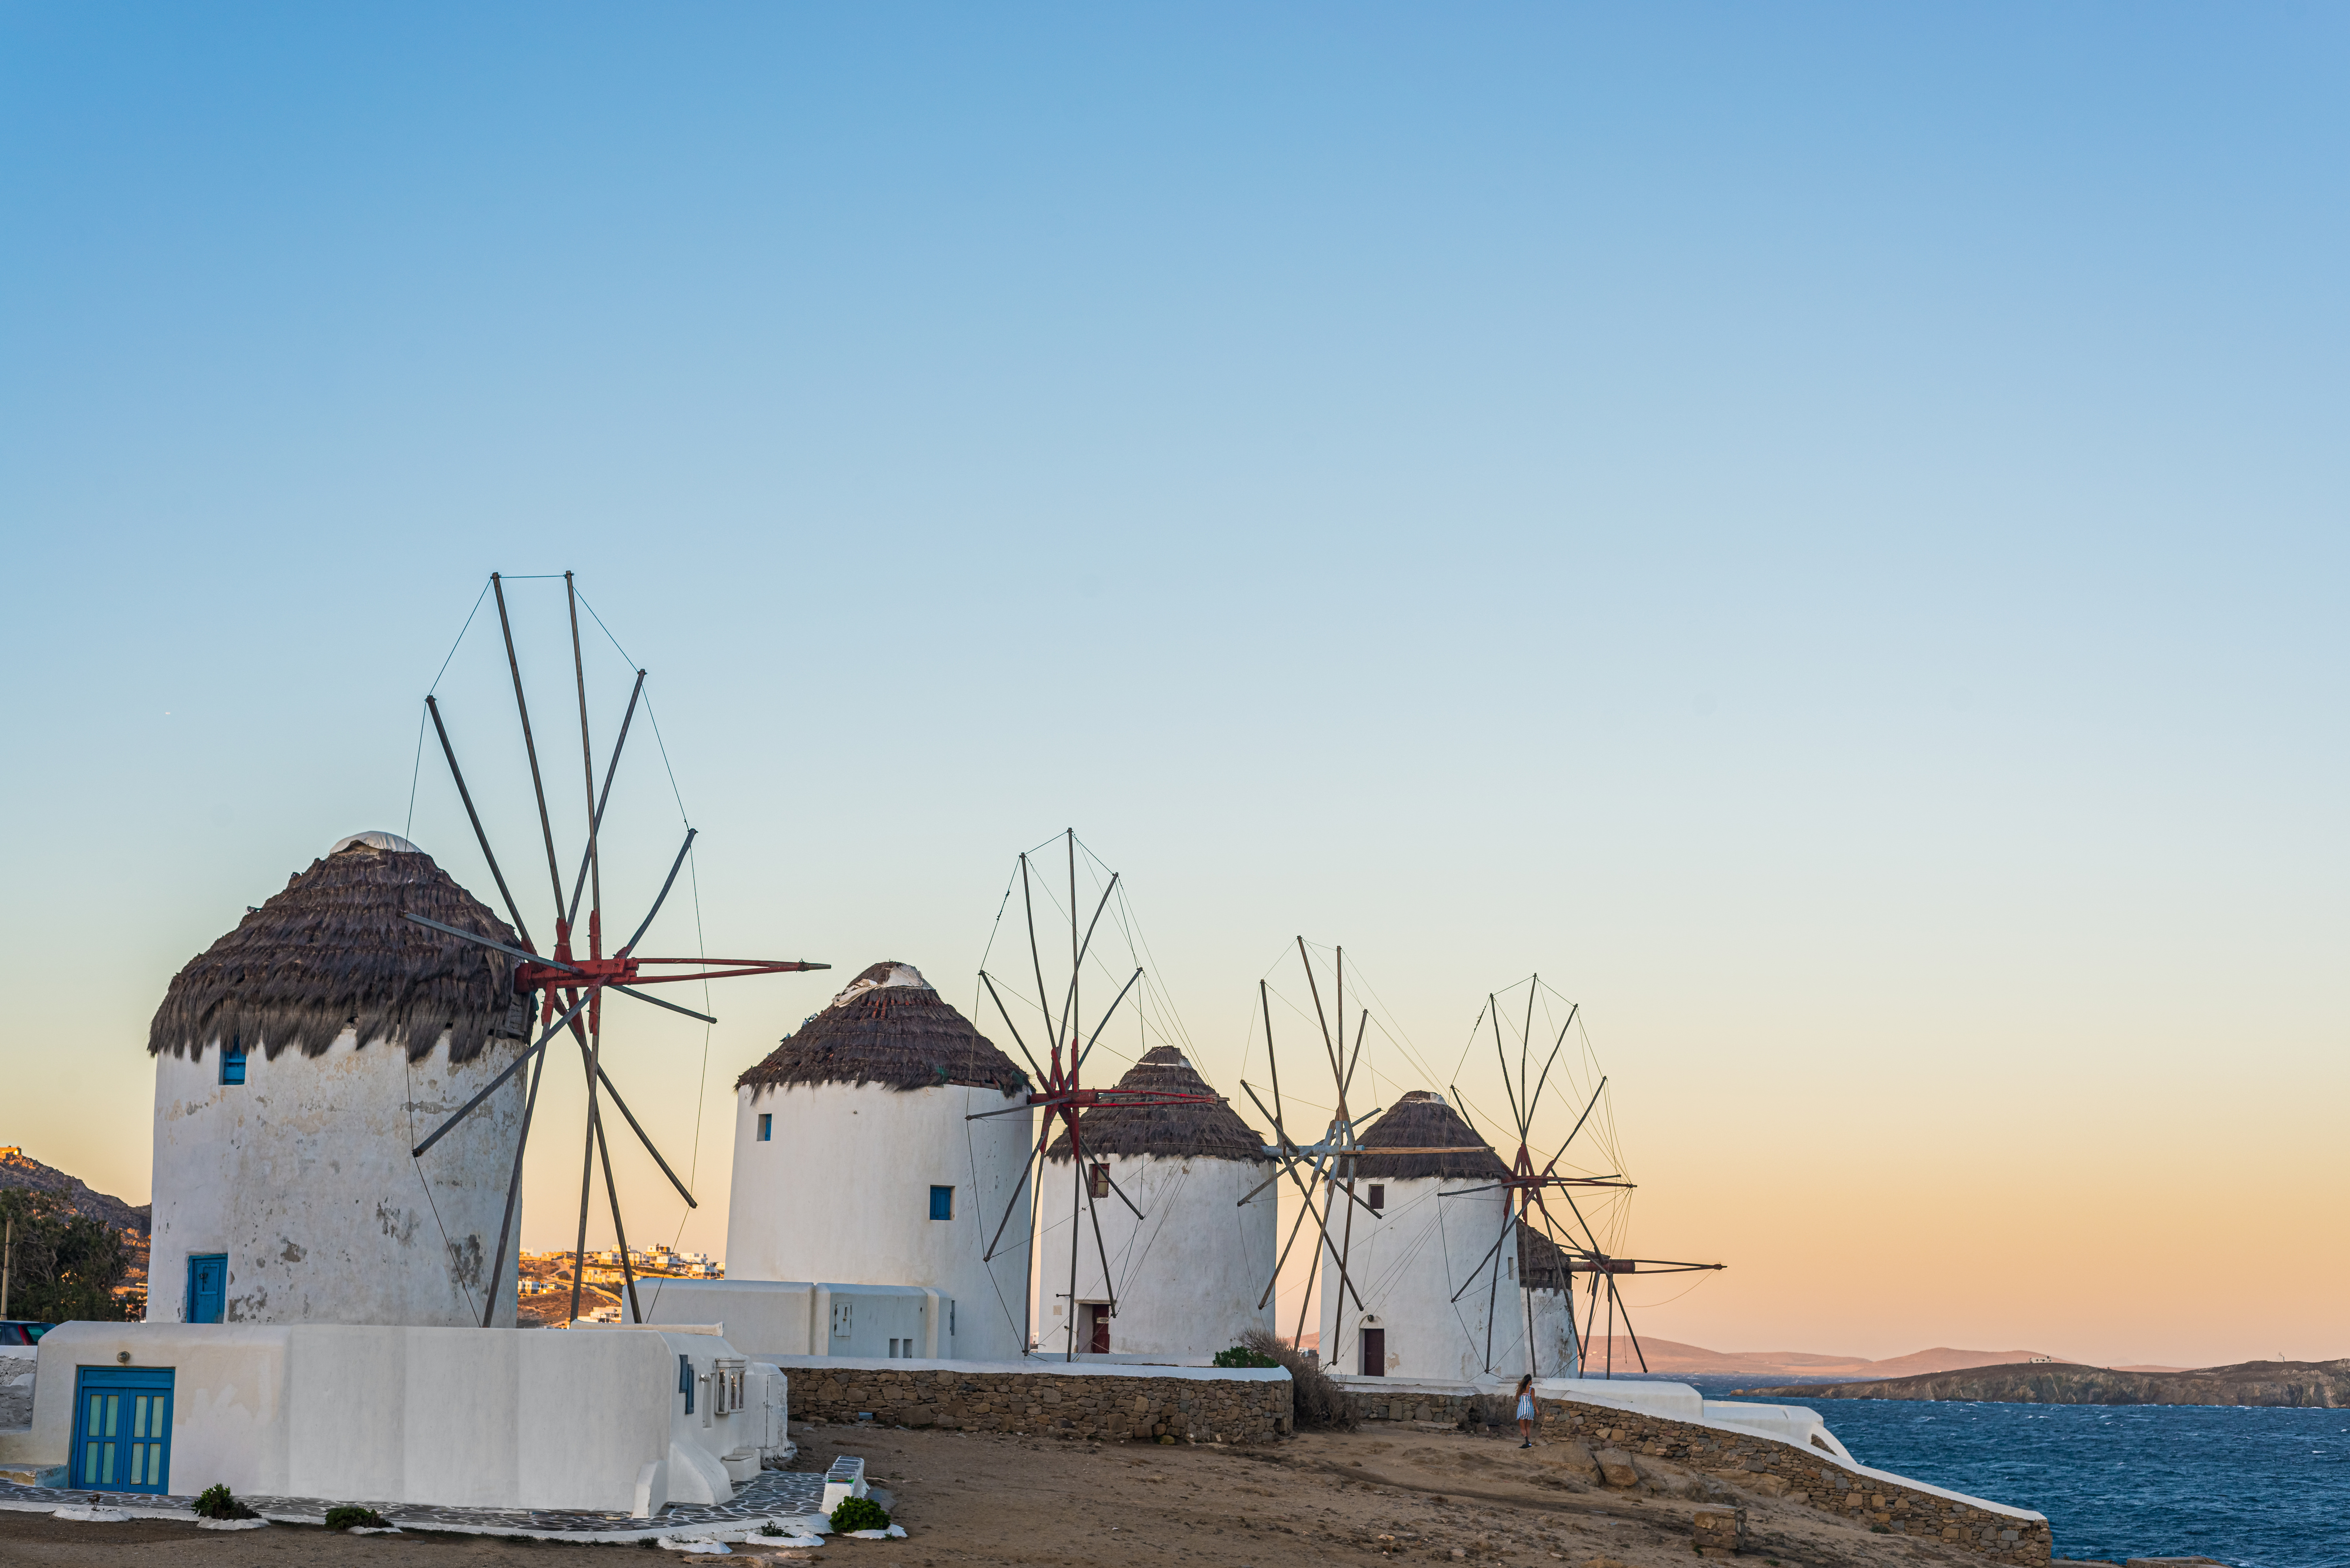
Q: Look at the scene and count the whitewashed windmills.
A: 5